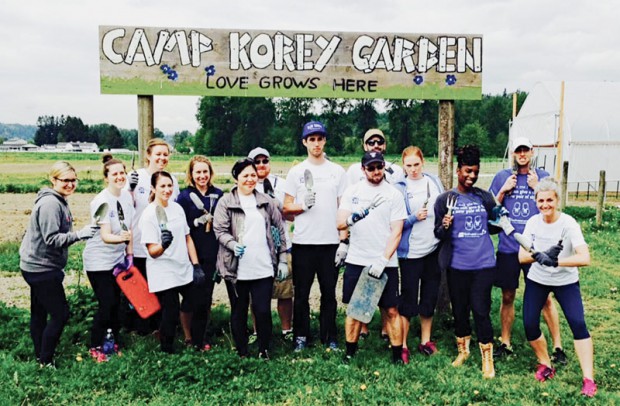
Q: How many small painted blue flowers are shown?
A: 5